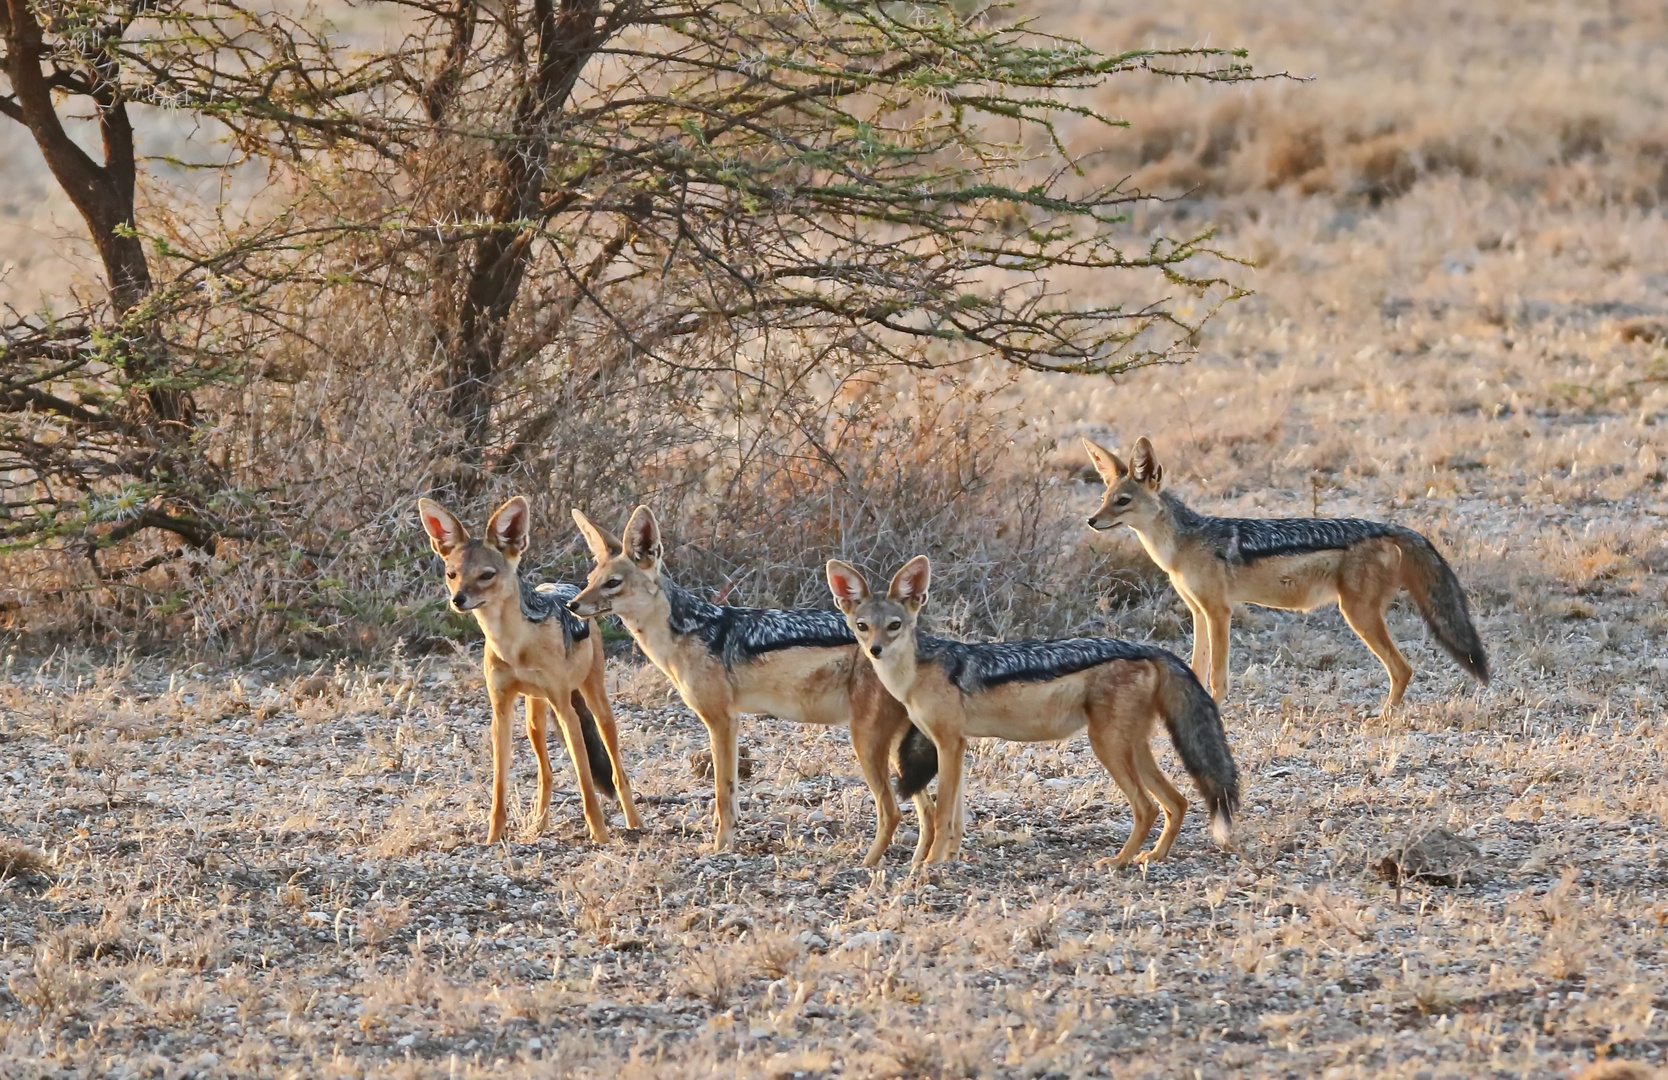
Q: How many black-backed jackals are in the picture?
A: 4